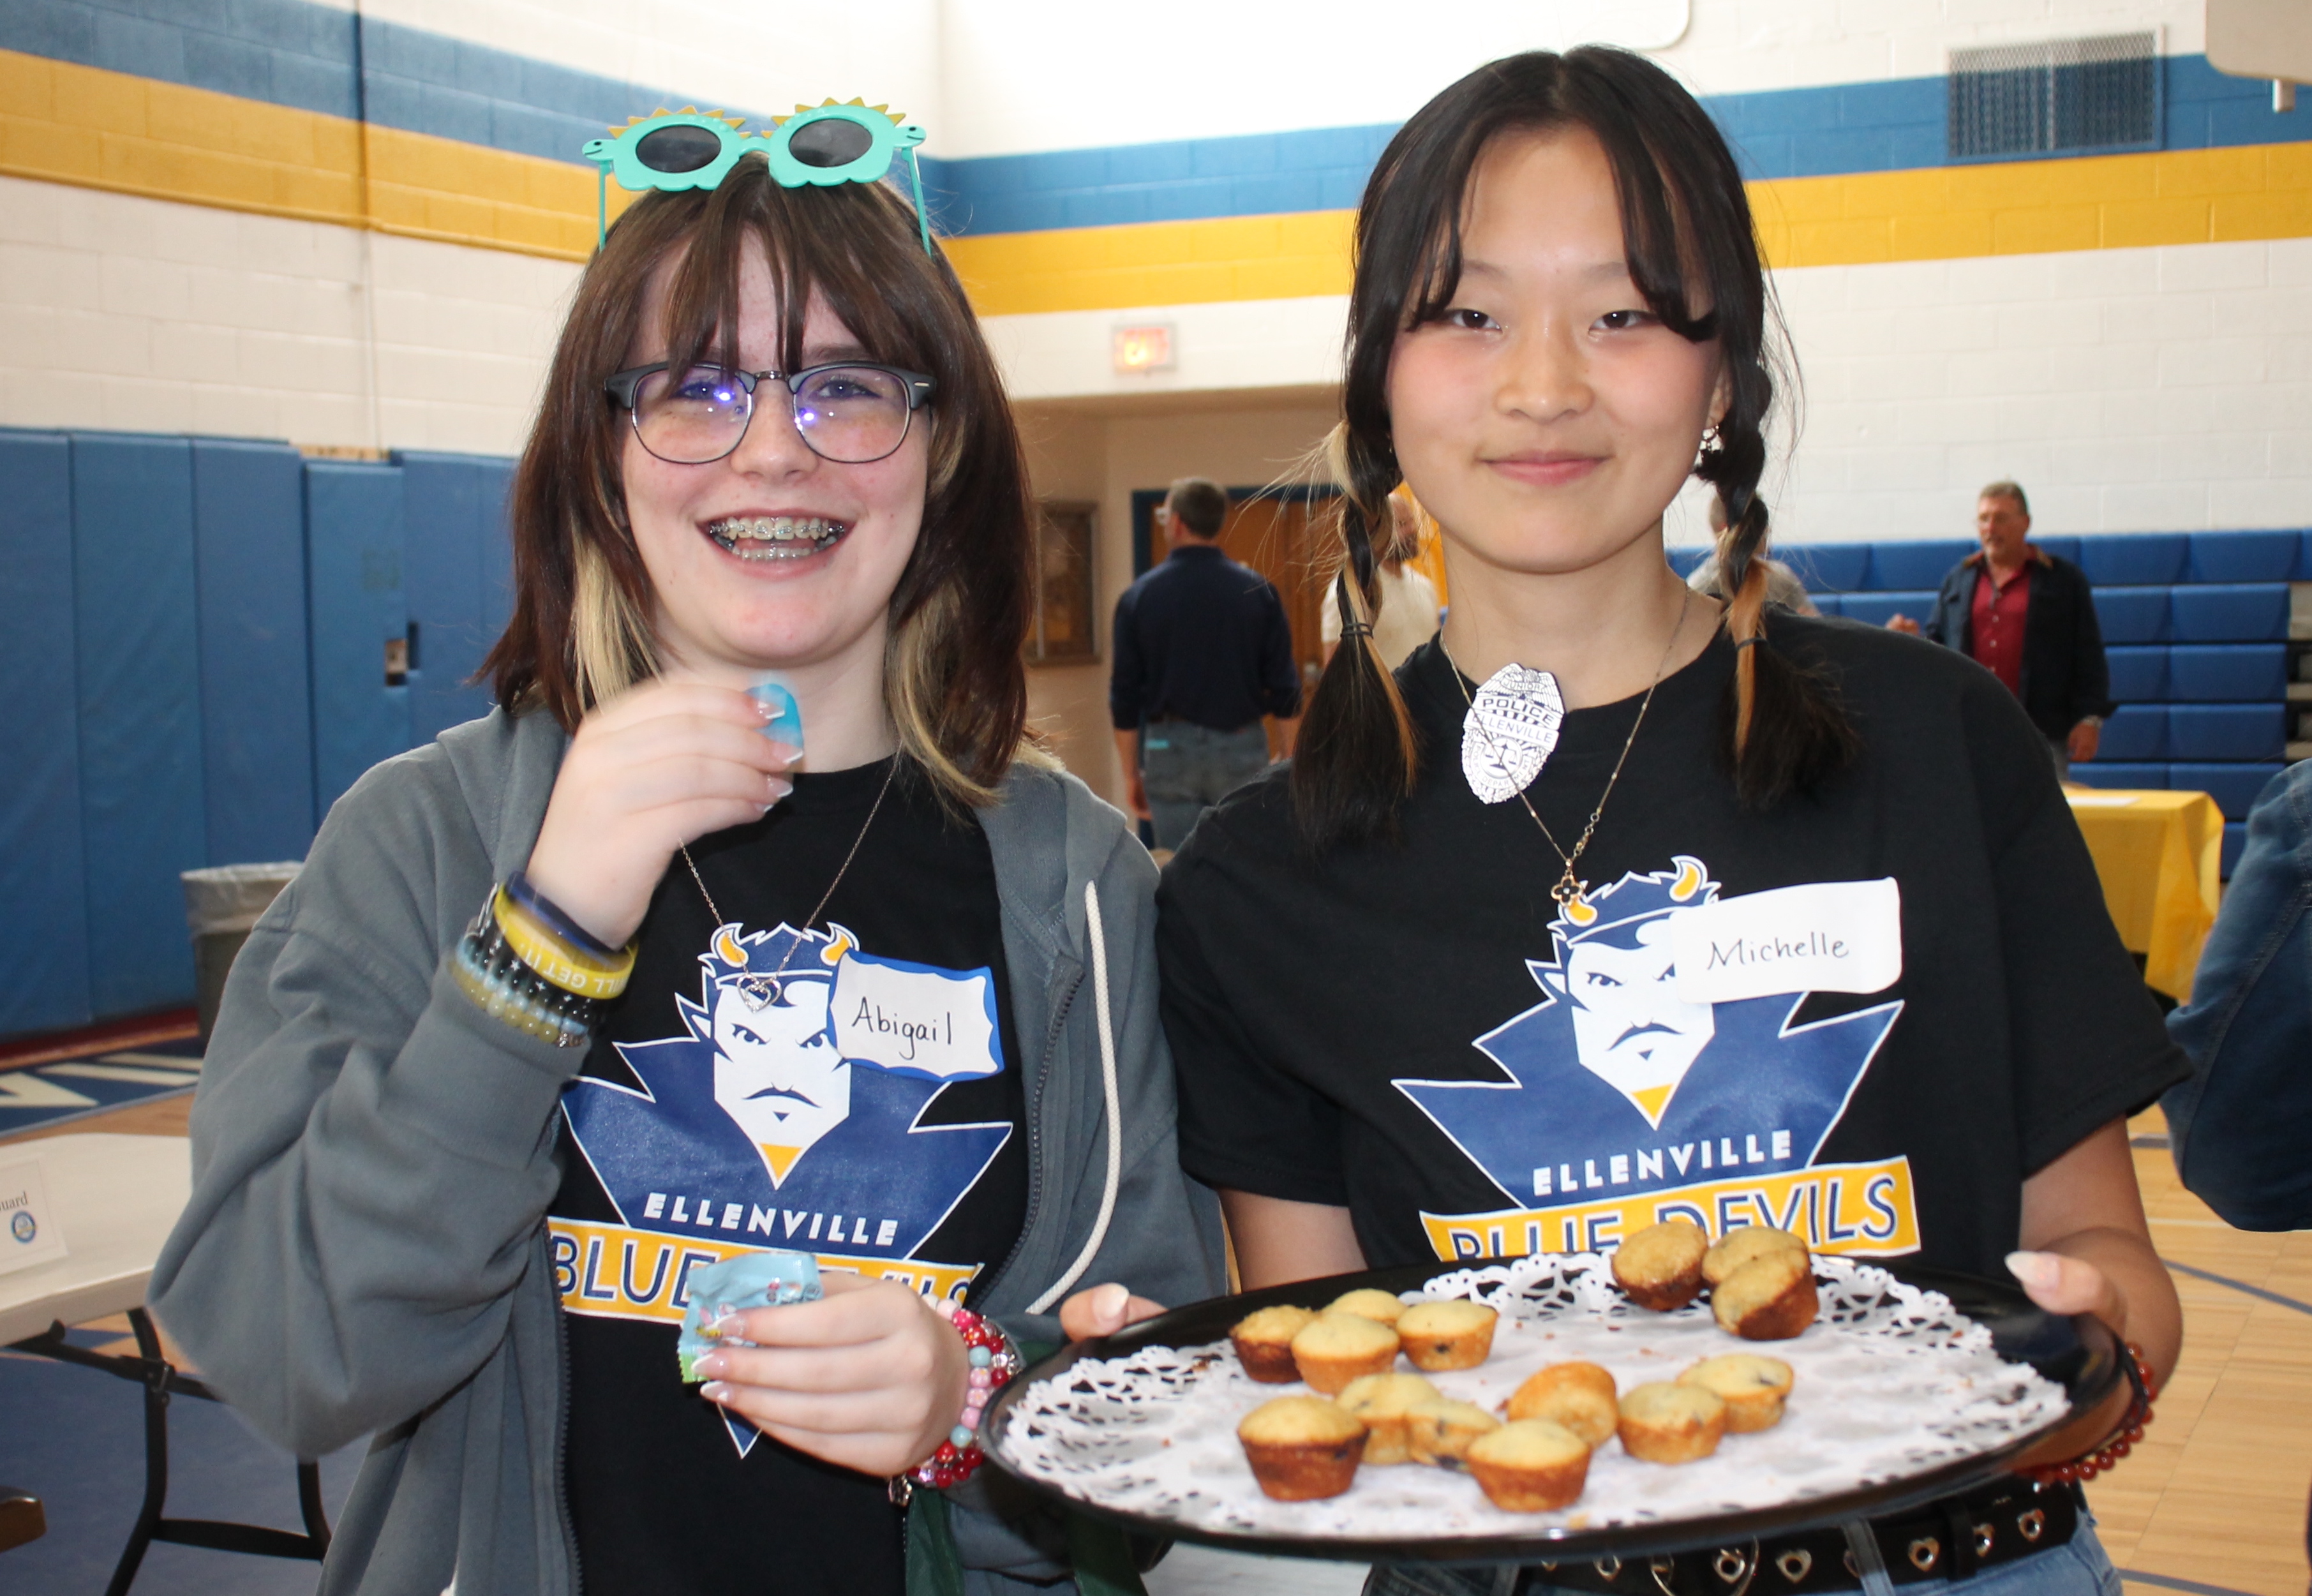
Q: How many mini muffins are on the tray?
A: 14